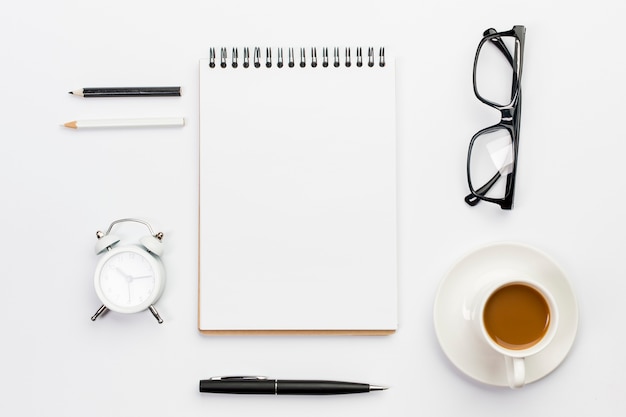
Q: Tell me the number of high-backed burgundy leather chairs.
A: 0